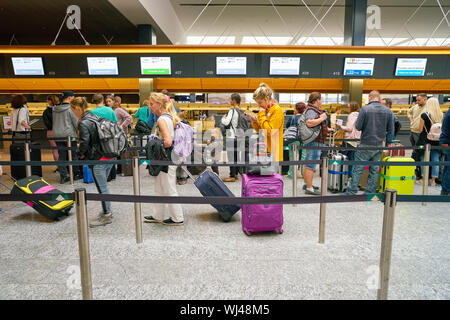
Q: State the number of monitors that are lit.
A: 7